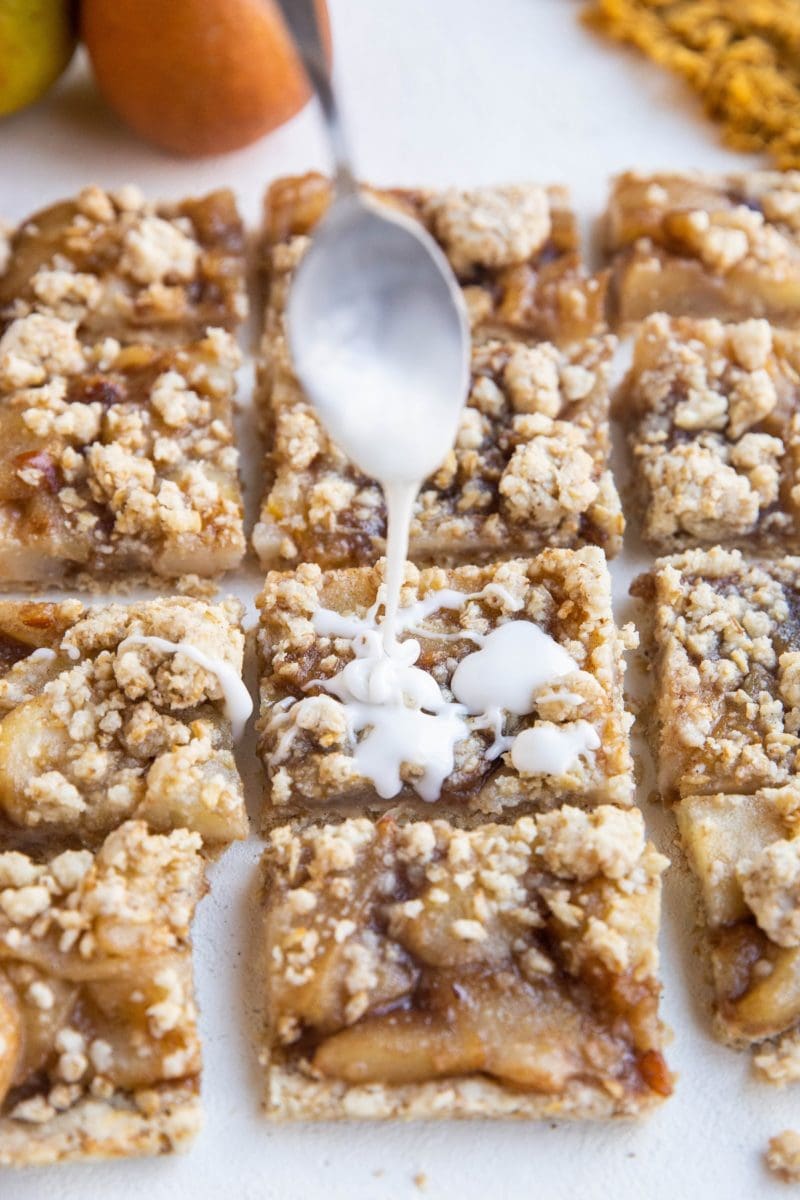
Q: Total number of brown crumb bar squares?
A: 12